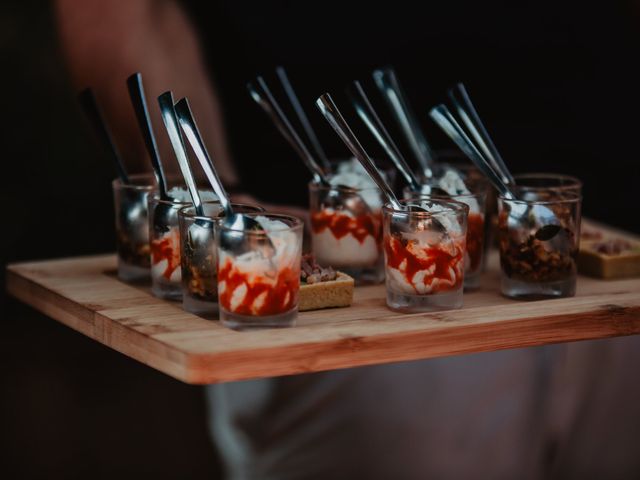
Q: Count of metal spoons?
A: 11